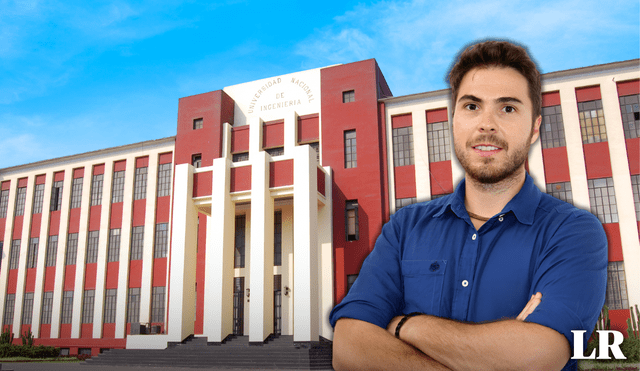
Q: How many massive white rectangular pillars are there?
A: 4